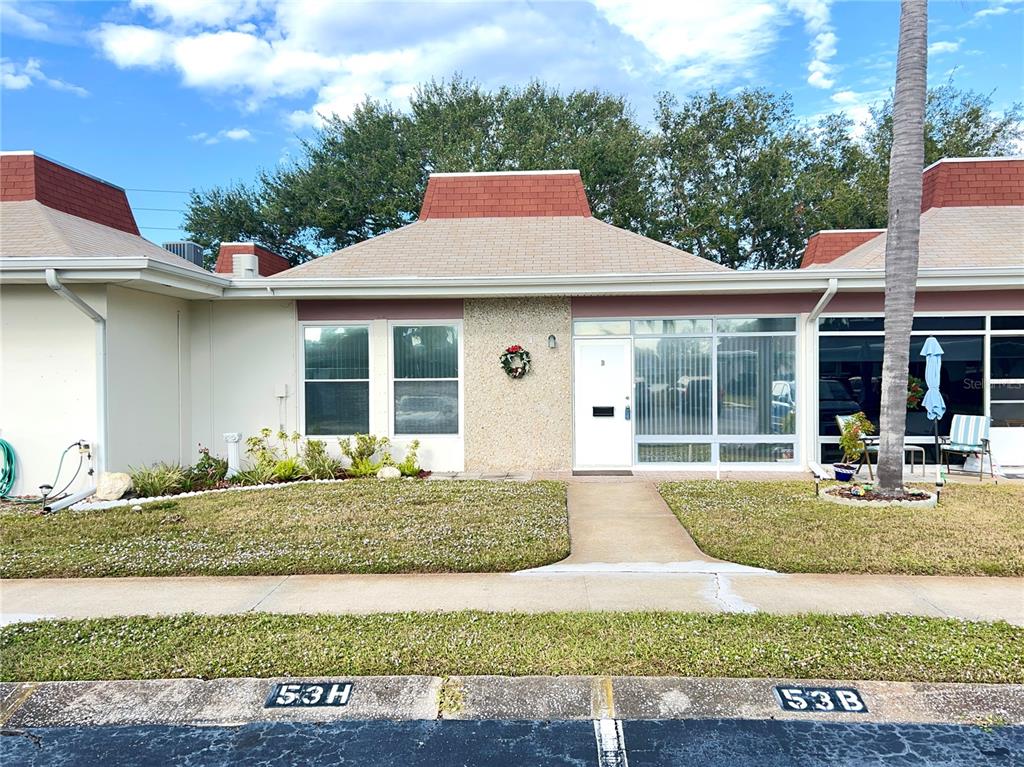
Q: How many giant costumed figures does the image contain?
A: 0